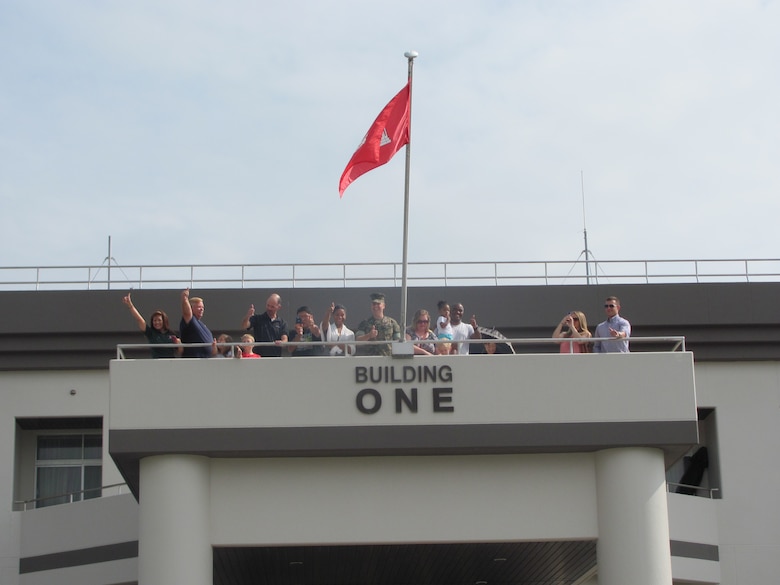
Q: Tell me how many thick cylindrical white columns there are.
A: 2